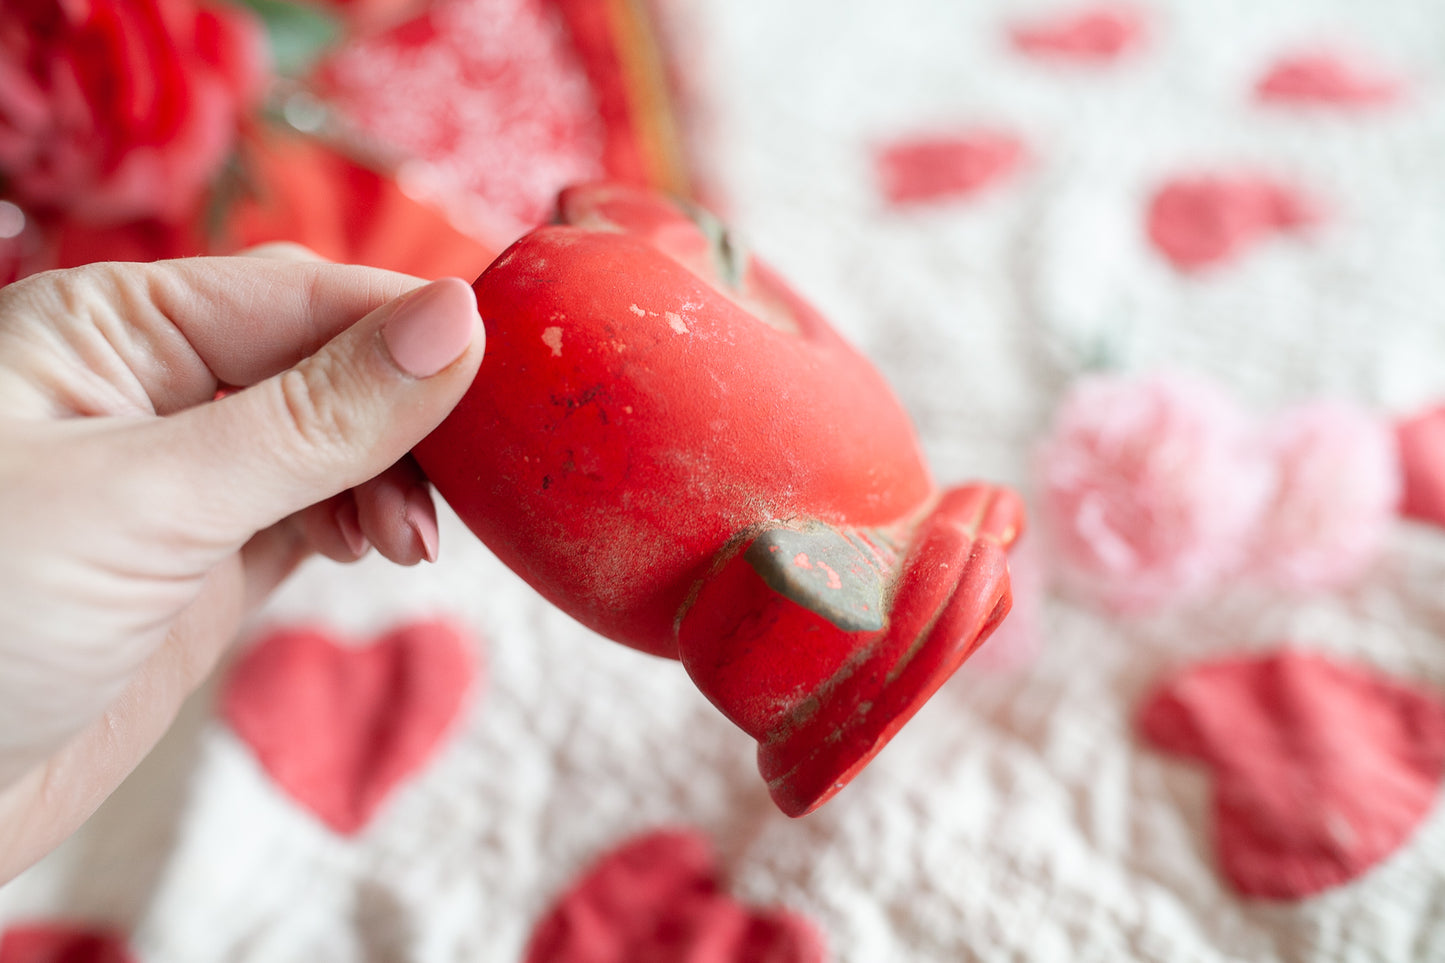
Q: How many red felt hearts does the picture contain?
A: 9